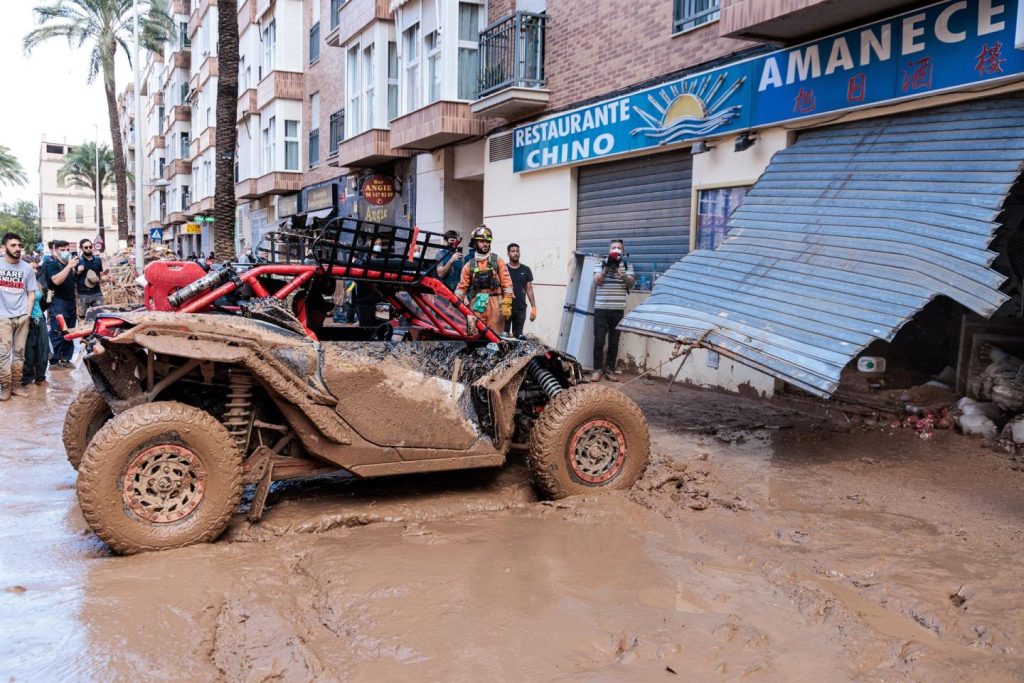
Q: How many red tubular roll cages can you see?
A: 1